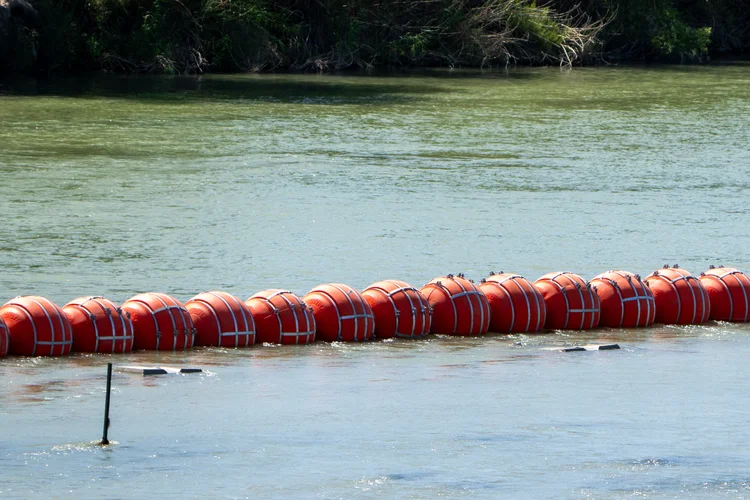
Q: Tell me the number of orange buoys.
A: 14